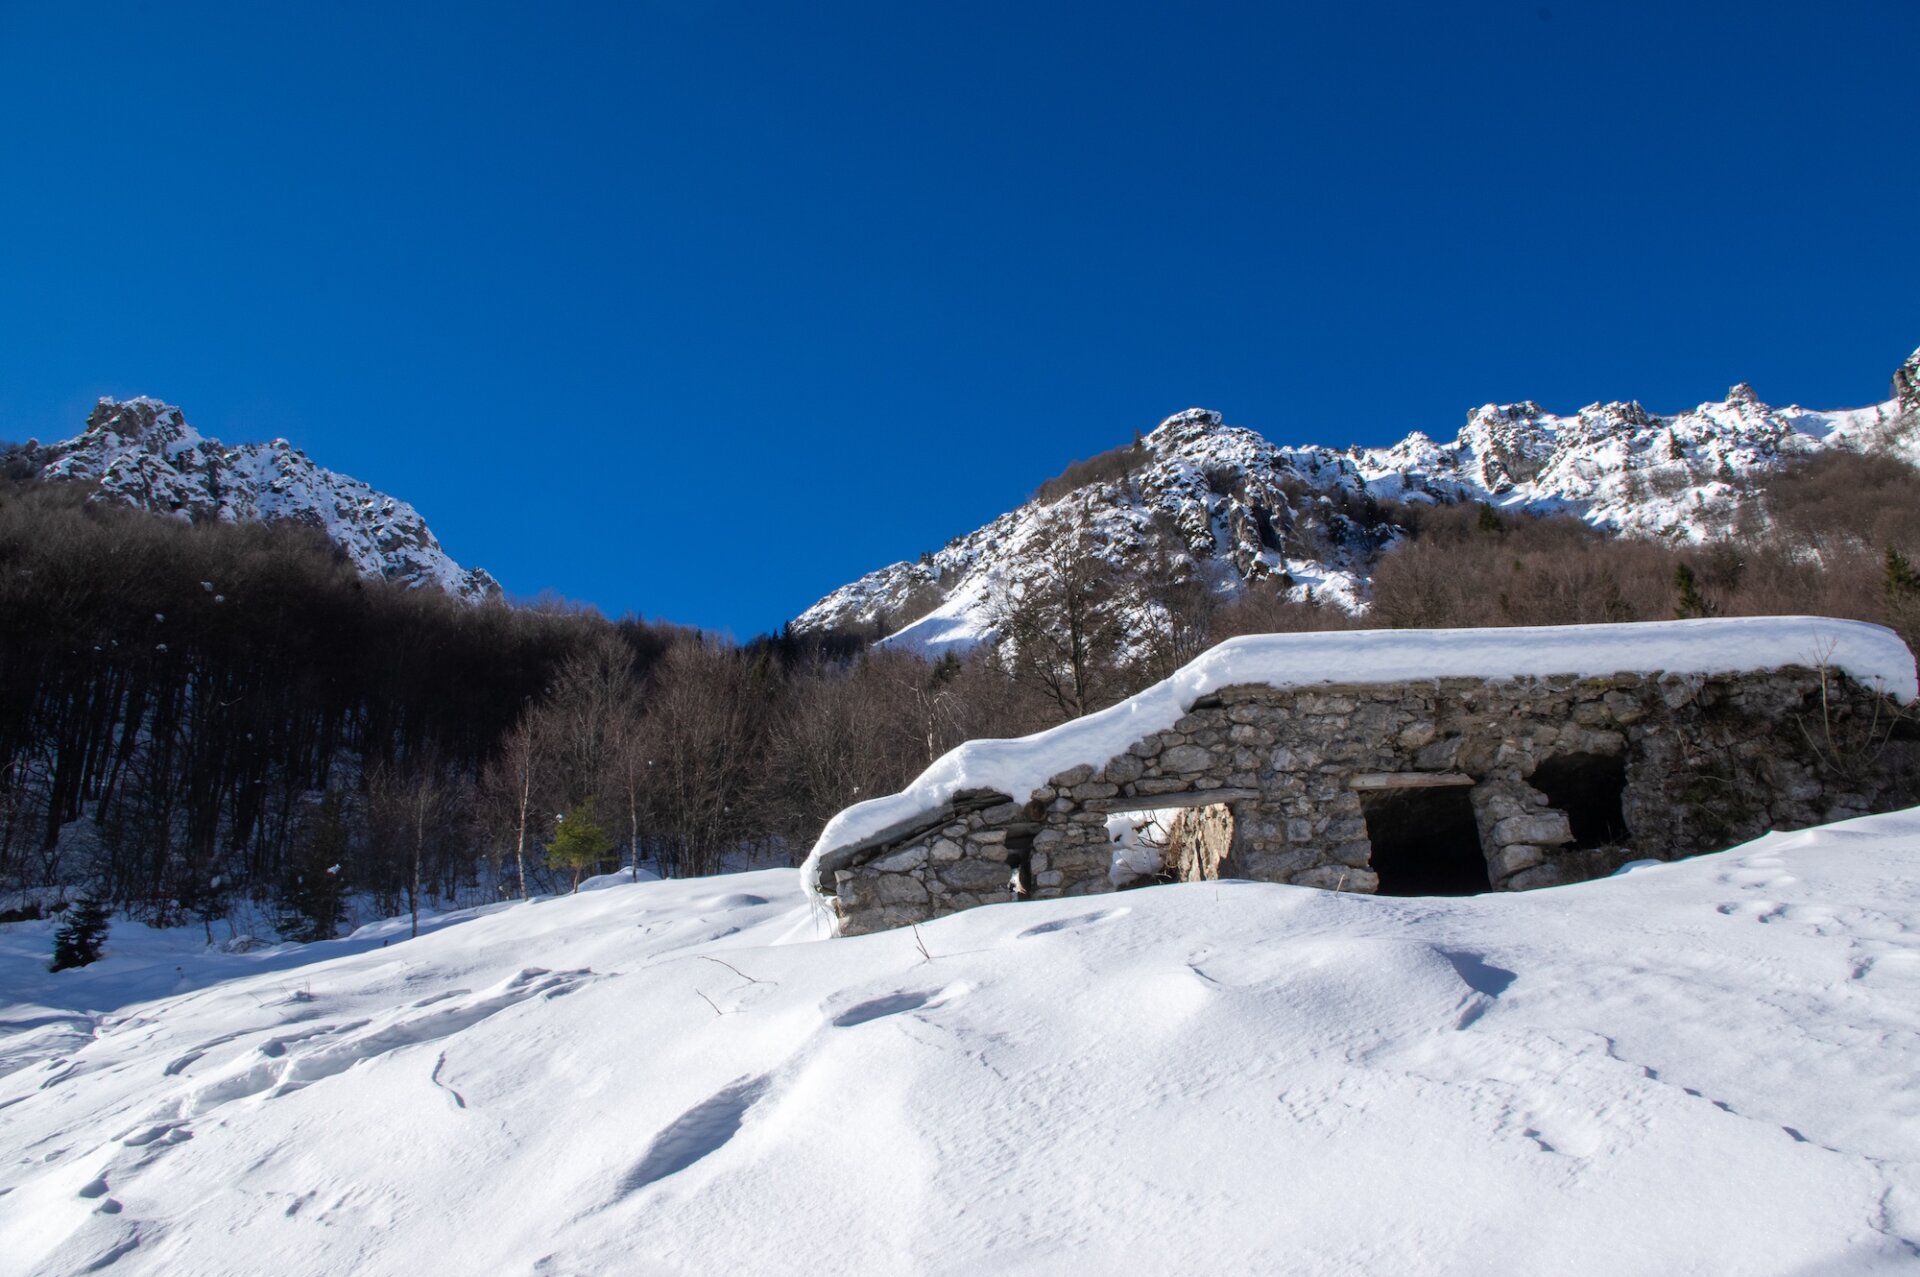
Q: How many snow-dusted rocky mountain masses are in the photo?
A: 2